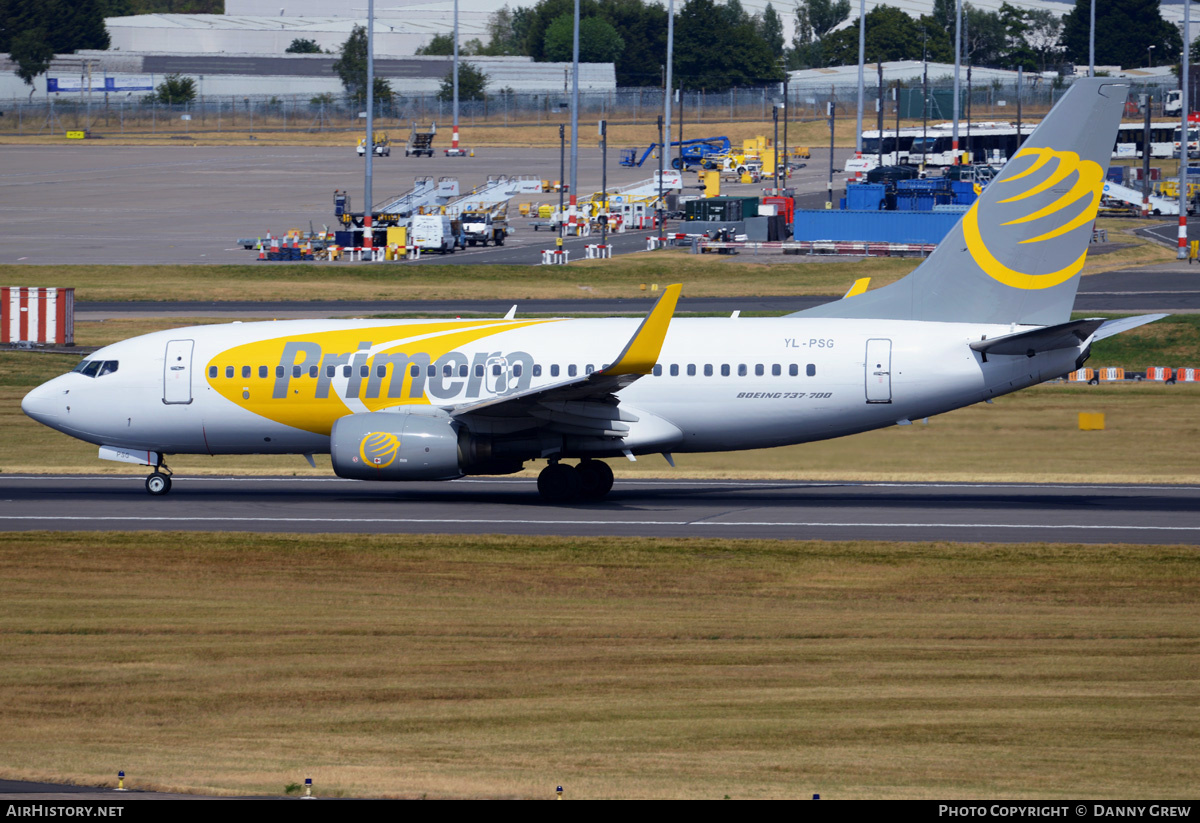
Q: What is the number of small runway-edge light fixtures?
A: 4